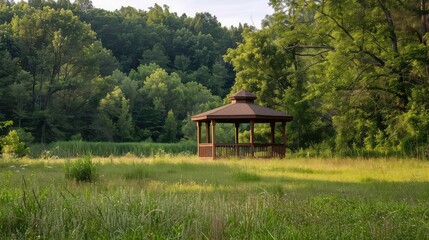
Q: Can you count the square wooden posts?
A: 7